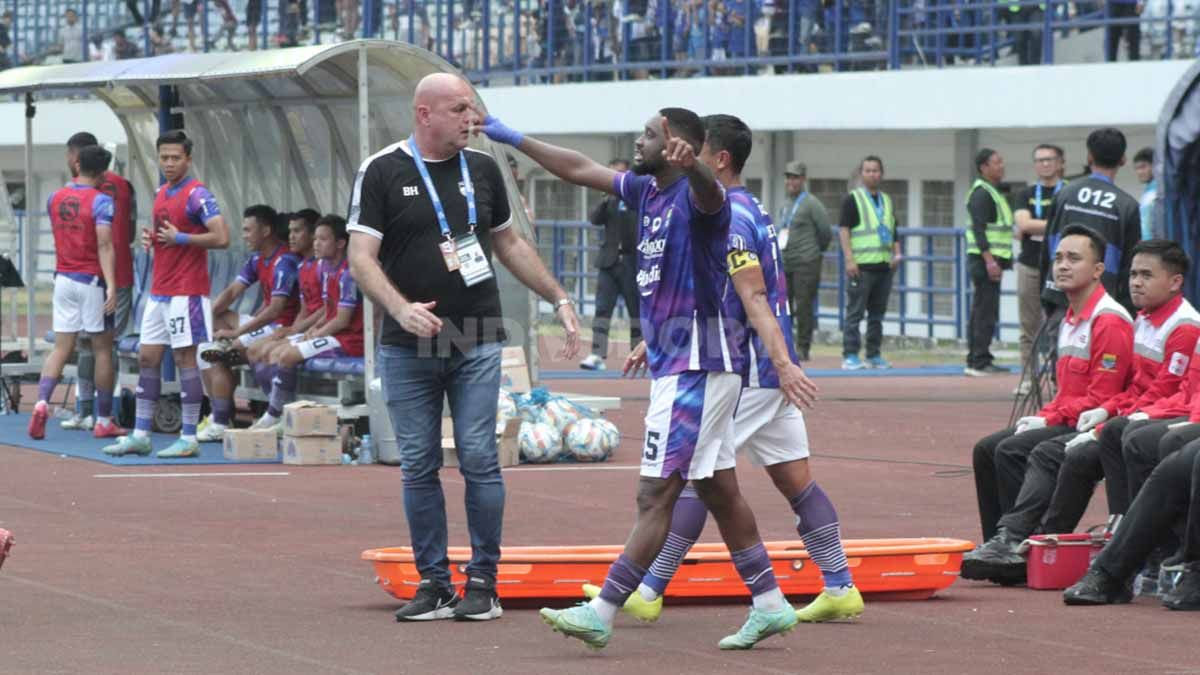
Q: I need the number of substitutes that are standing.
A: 3